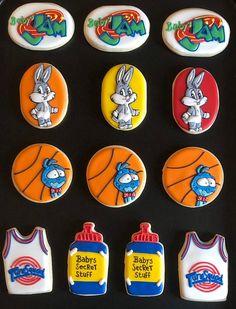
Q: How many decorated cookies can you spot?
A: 13